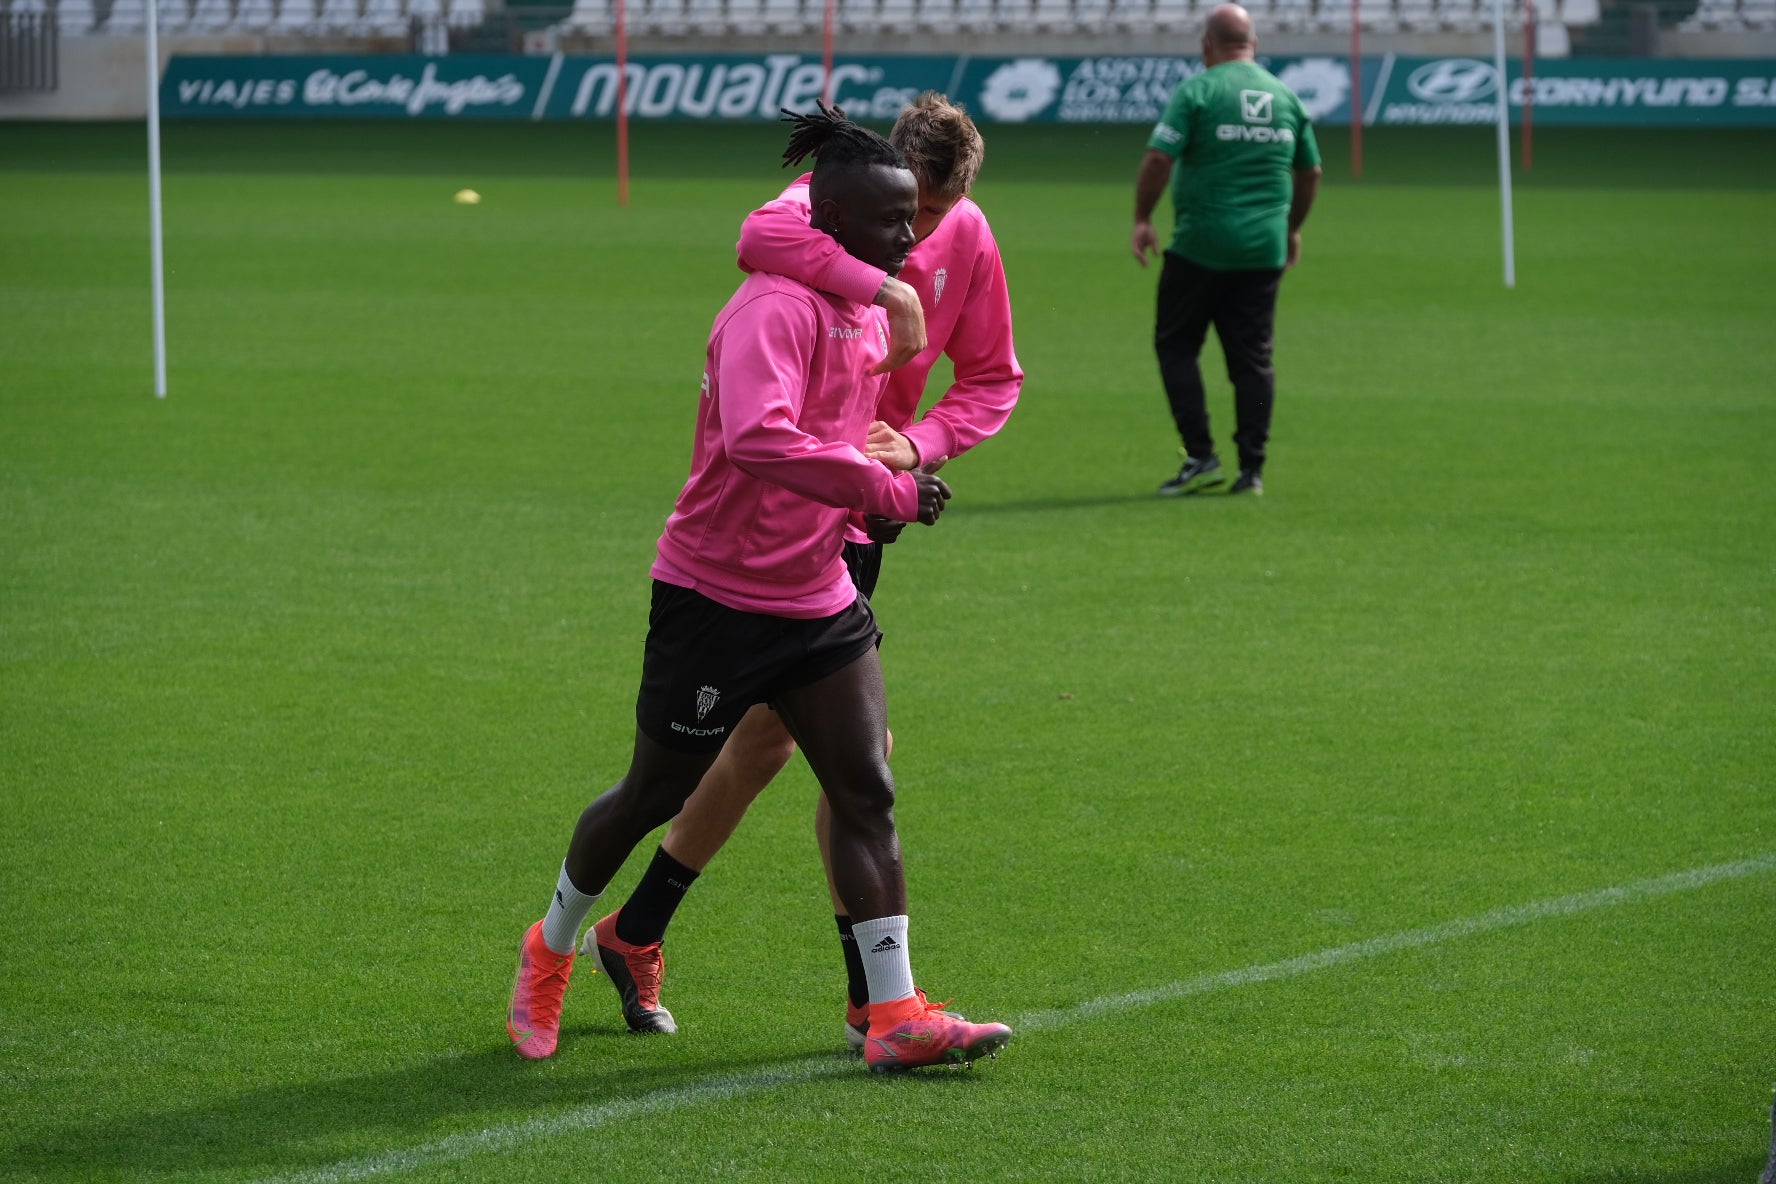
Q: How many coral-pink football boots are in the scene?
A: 2